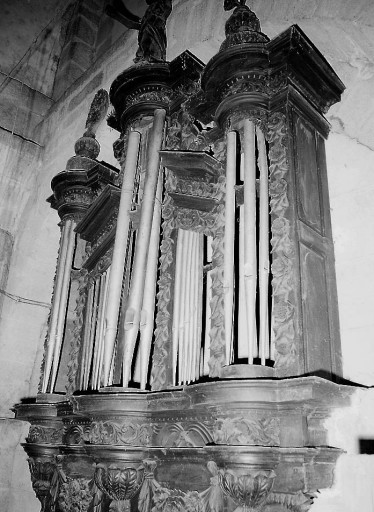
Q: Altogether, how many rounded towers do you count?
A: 3